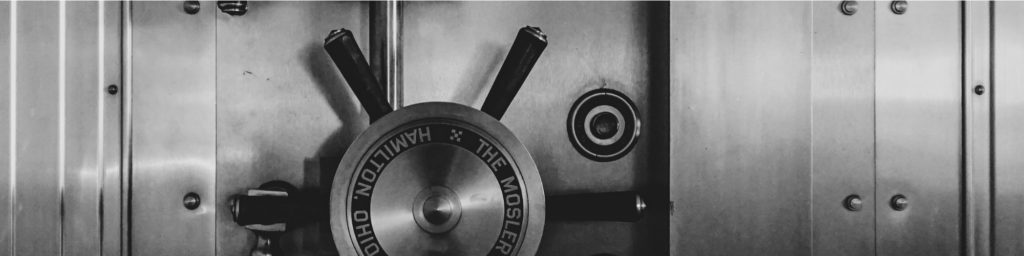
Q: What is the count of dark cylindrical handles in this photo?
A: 4